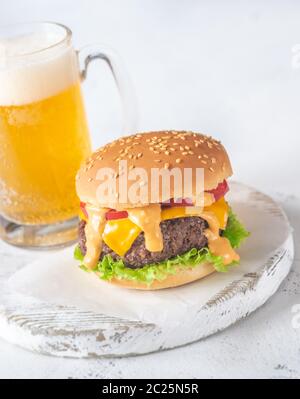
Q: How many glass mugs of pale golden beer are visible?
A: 1